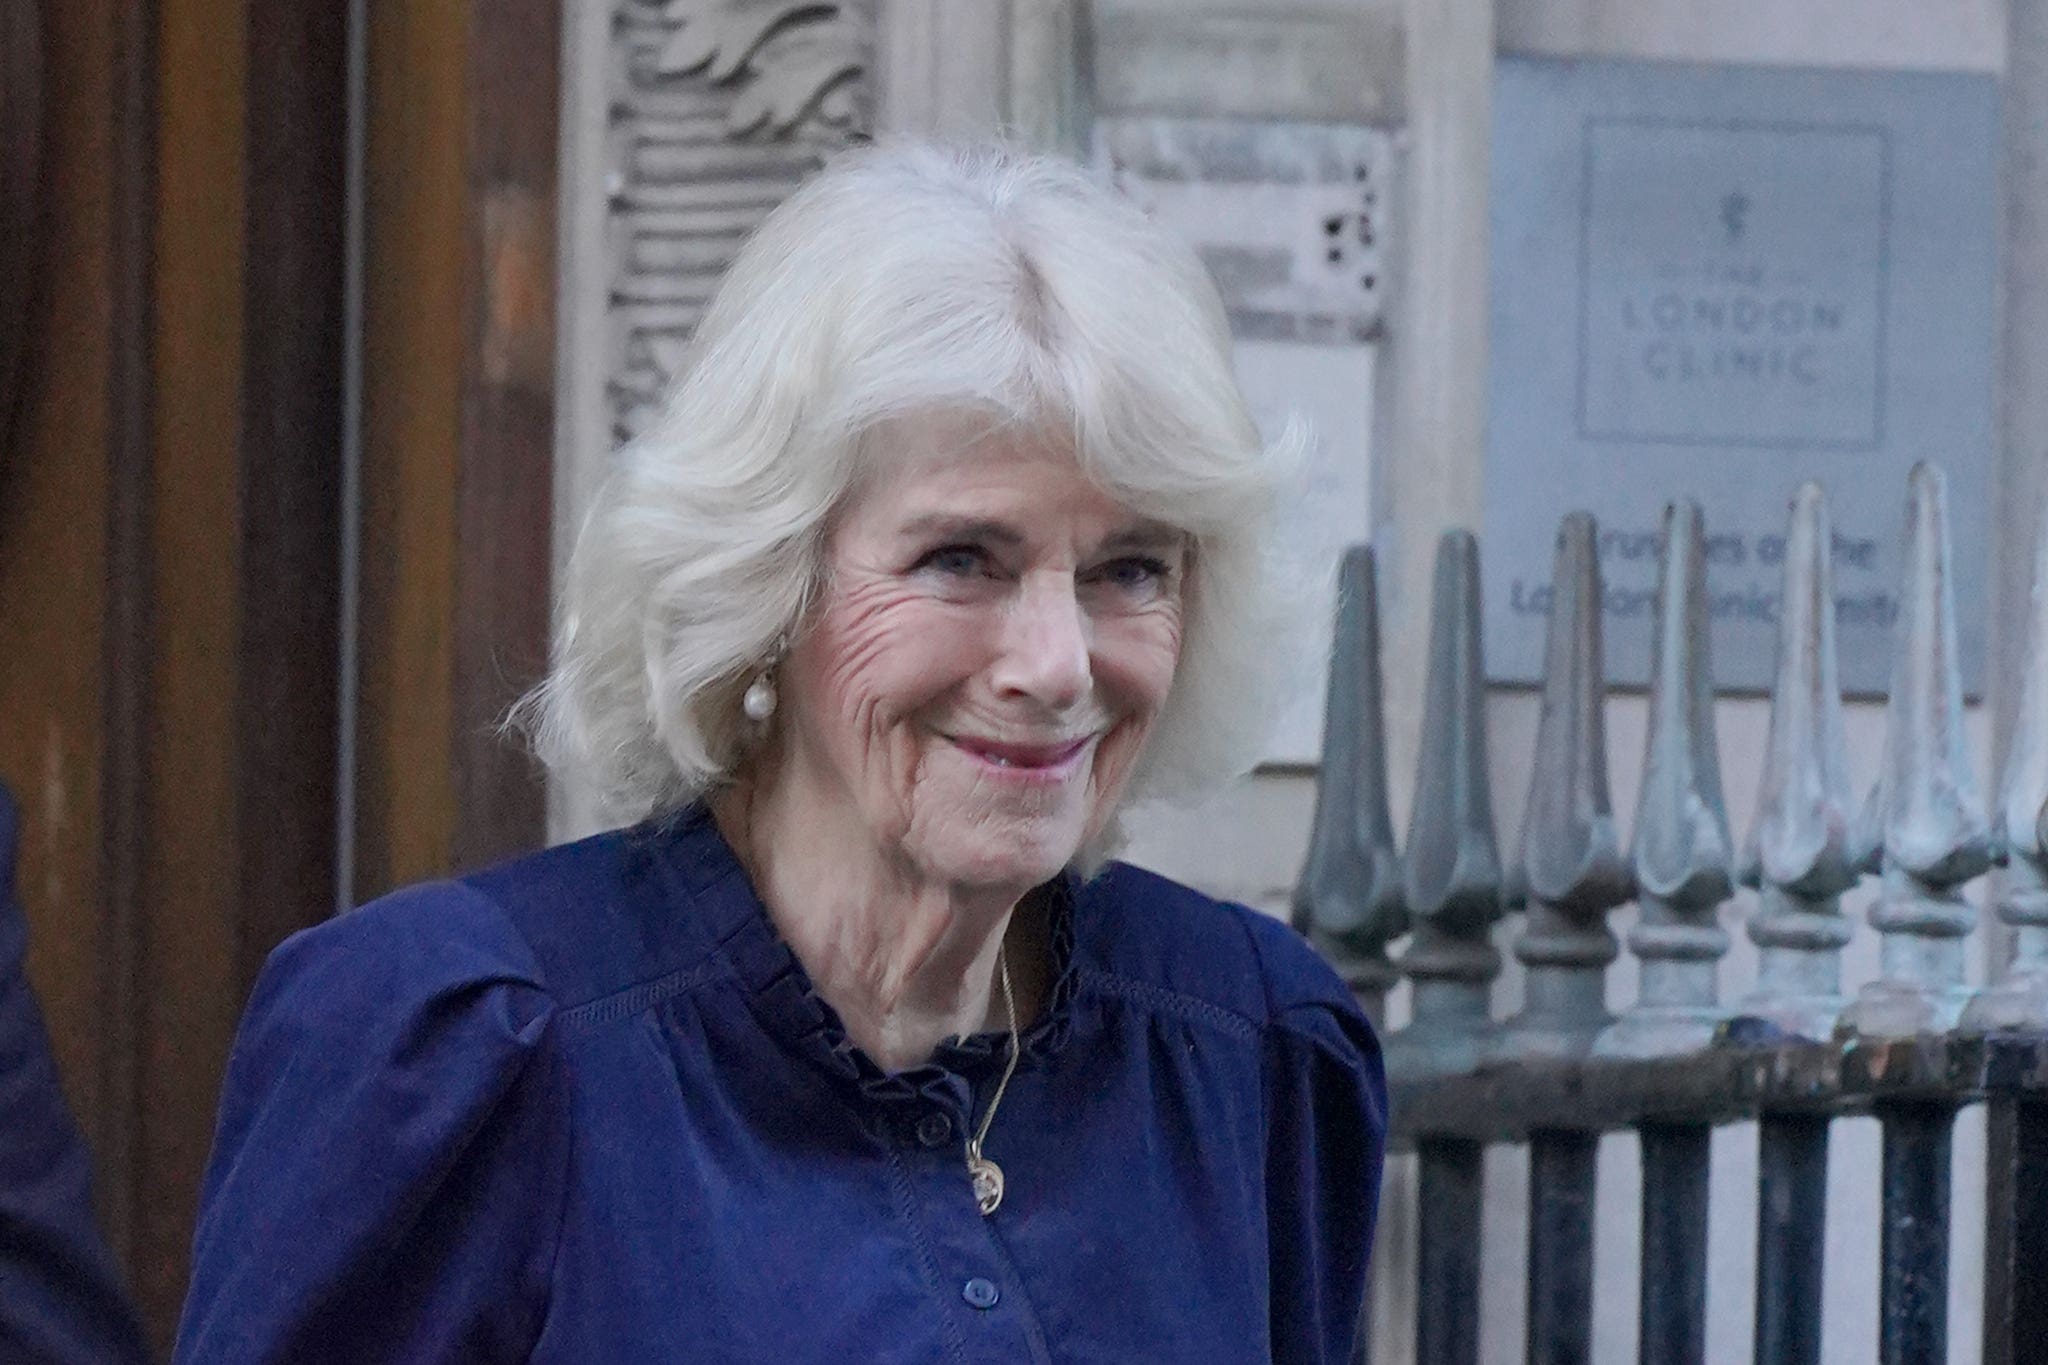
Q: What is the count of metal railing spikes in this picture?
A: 7